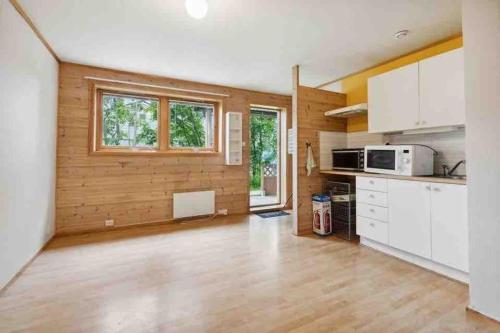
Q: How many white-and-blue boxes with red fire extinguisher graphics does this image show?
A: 1